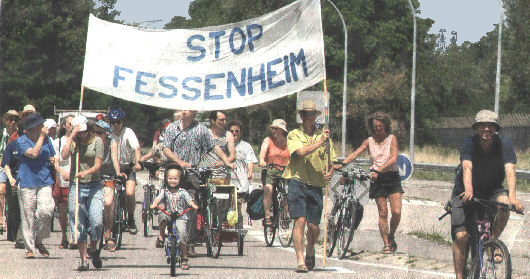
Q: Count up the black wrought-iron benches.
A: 0